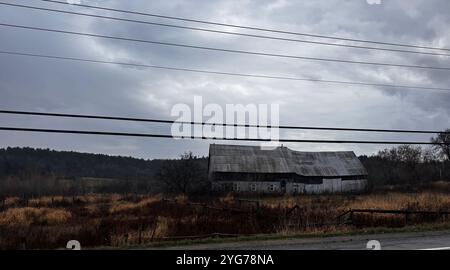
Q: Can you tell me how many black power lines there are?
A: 6